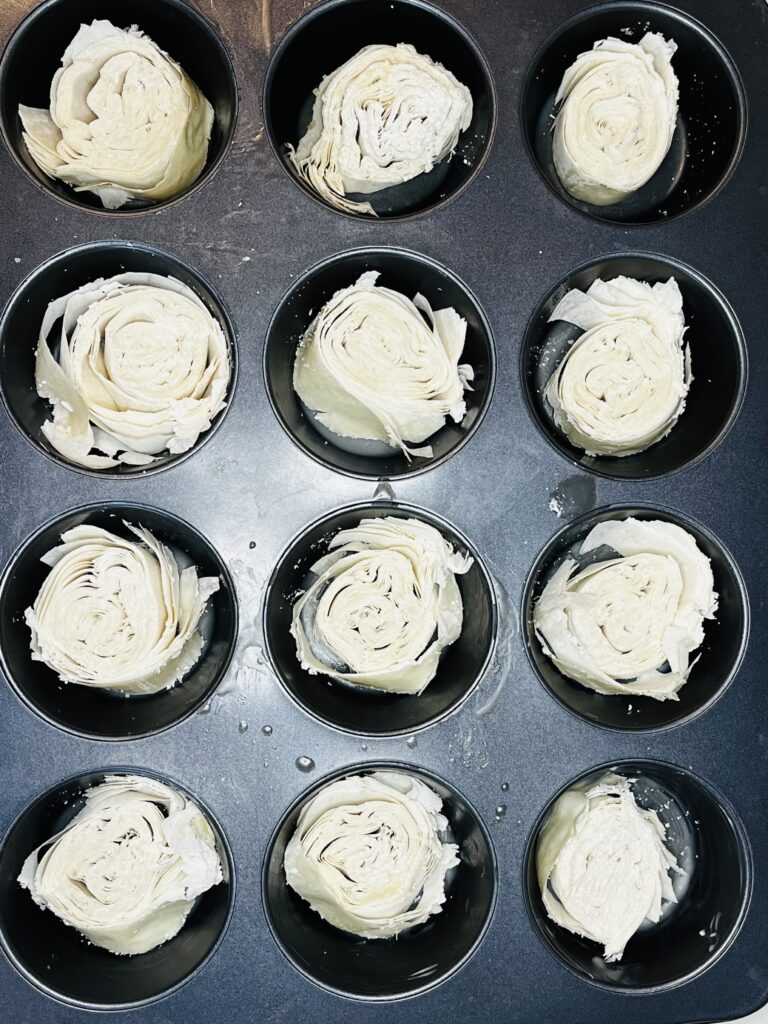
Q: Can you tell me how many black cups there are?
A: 12